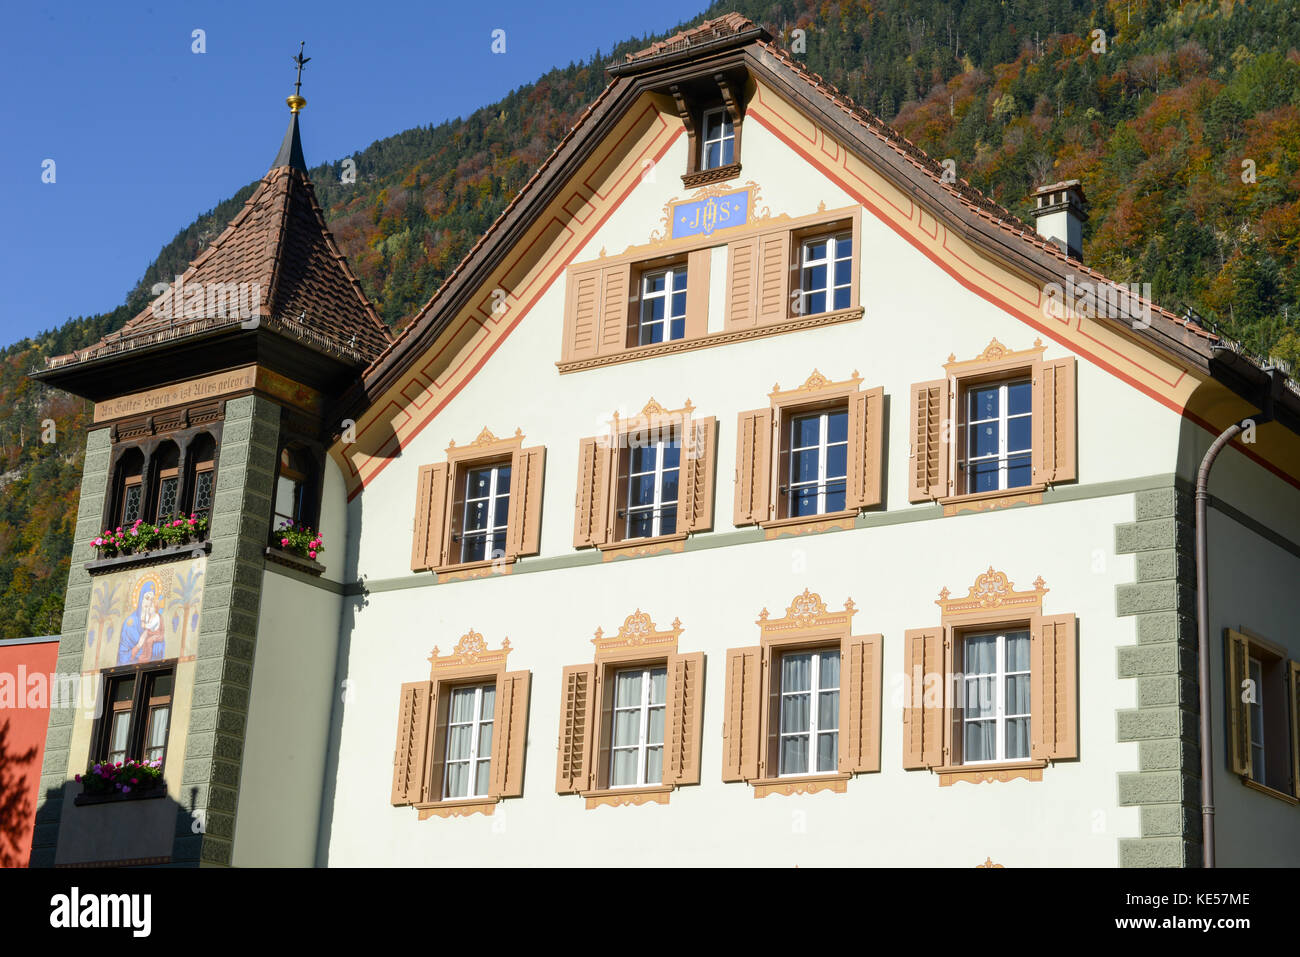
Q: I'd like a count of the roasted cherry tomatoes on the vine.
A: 0